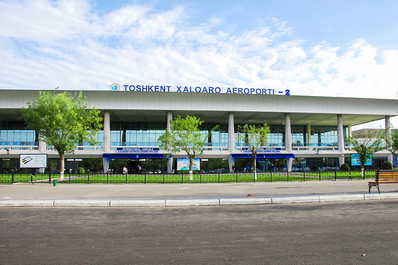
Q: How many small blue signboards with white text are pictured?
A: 2